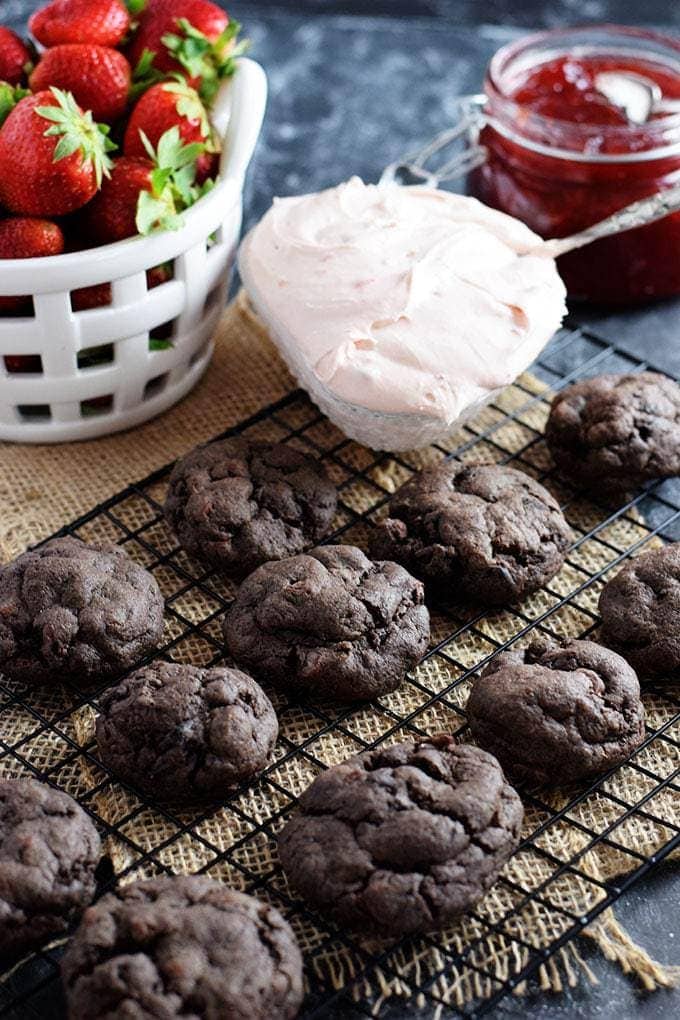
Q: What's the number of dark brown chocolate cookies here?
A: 11